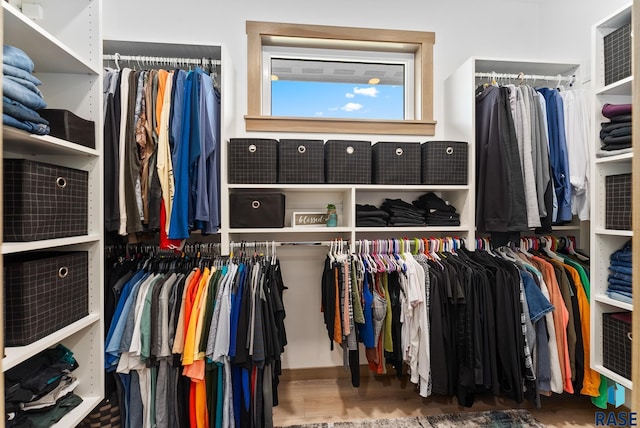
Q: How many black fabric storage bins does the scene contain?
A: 12